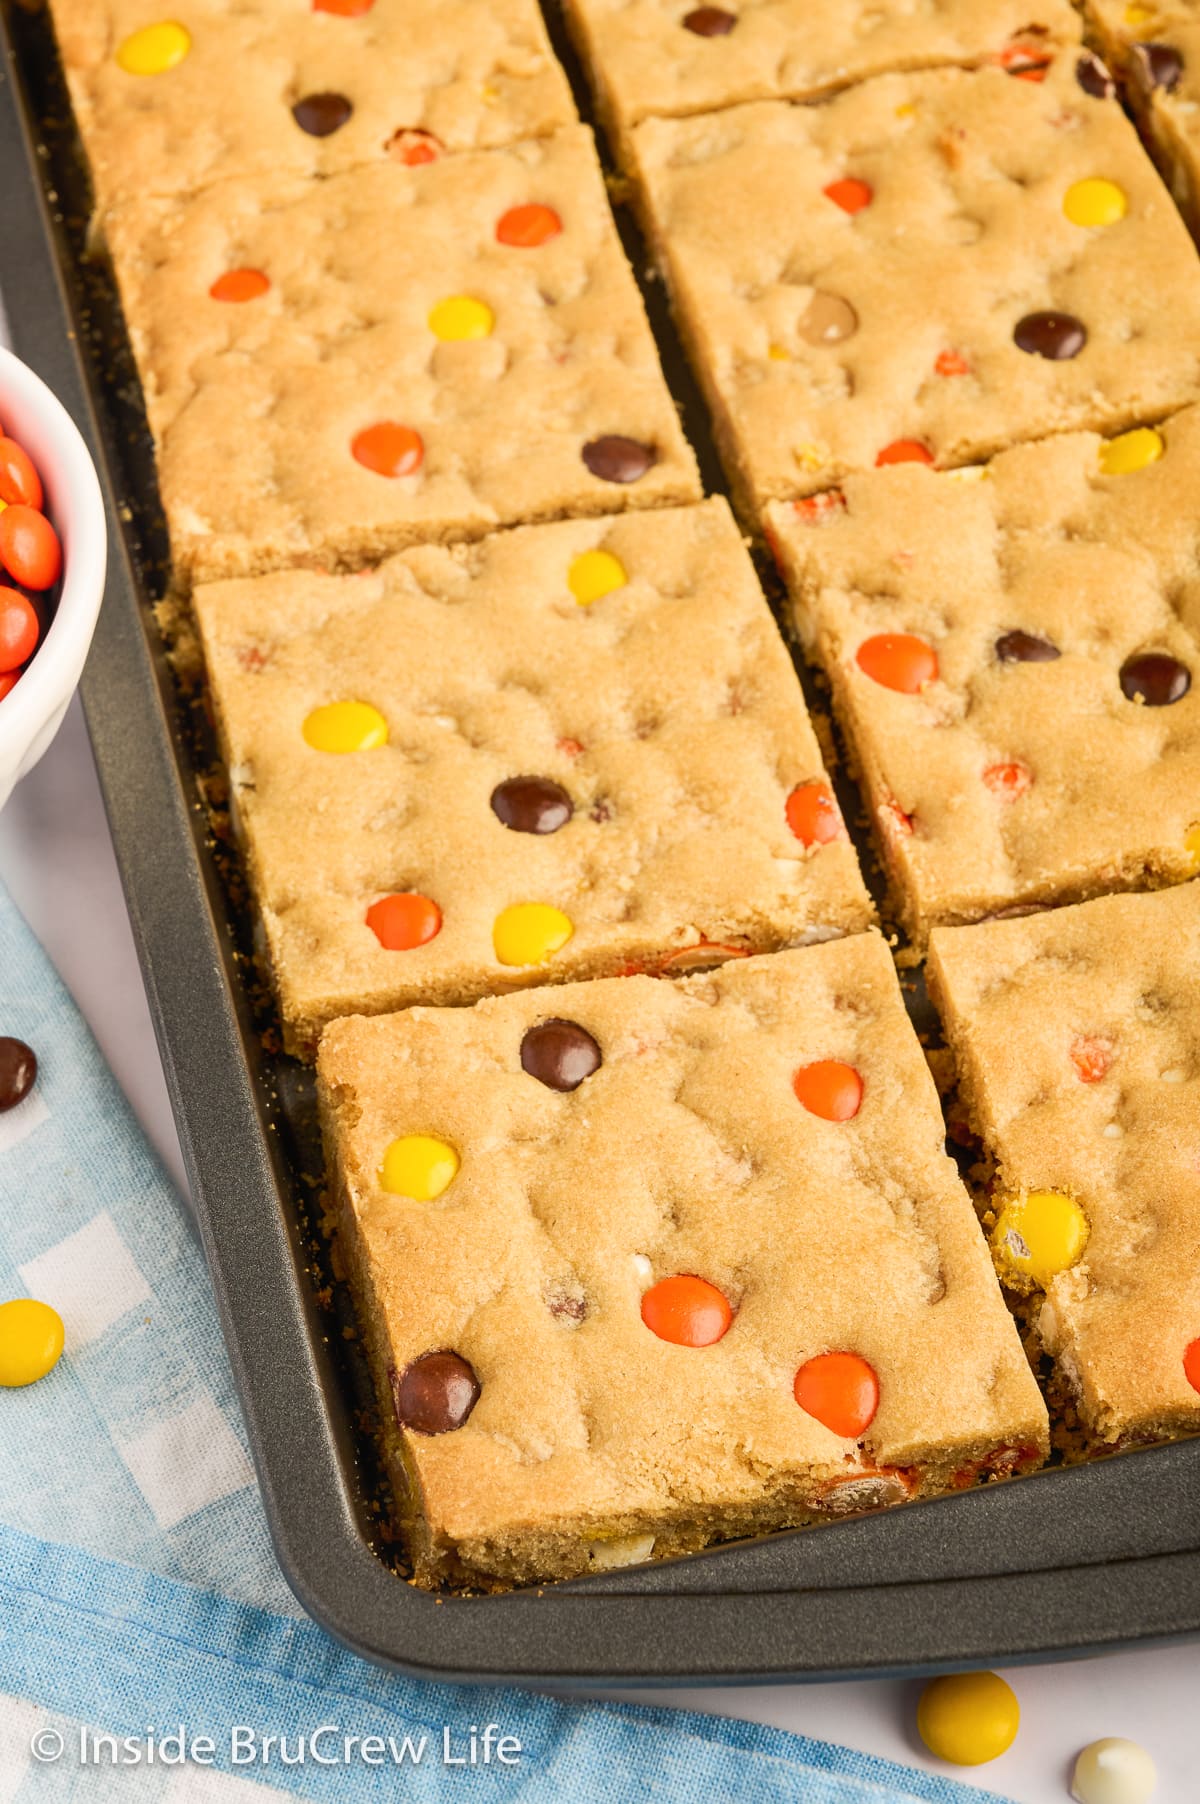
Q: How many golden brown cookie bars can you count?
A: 9